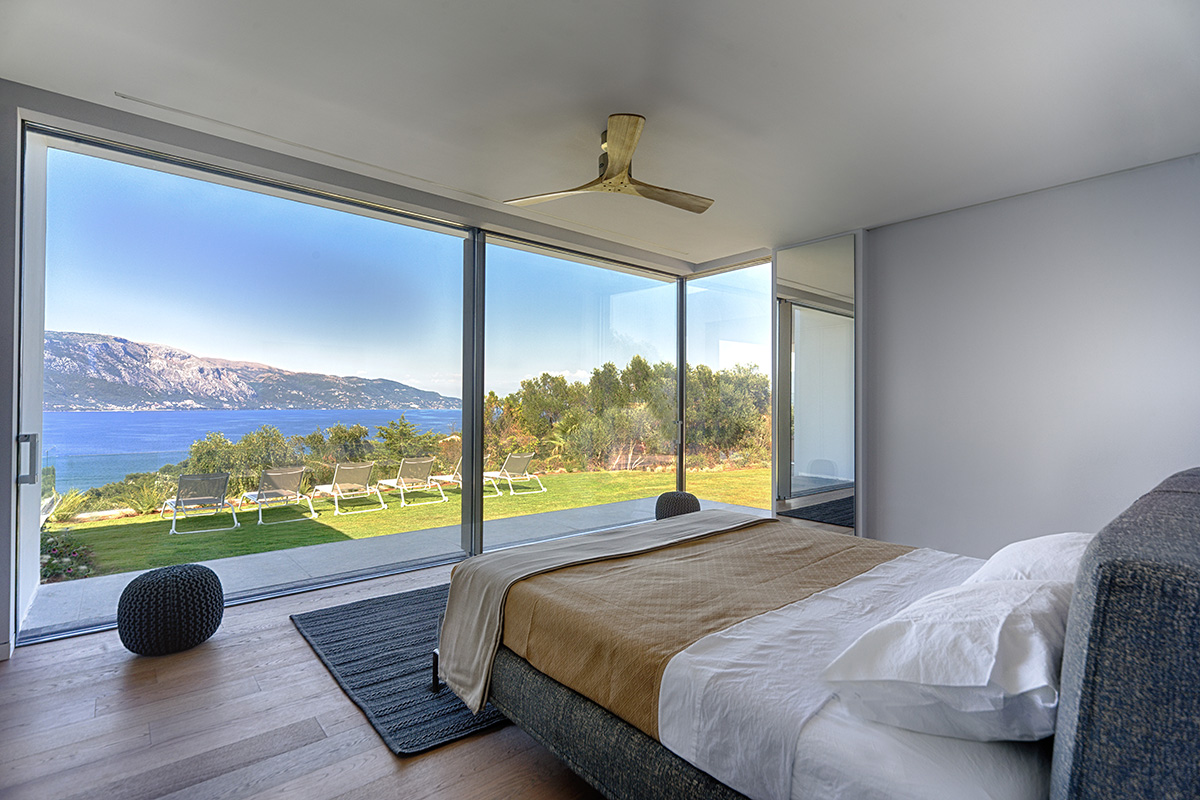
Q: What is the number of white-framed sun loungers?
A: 6